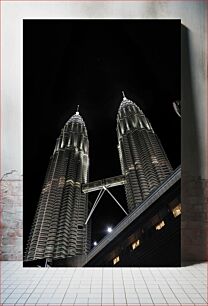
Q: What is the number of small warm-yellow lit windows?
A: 4